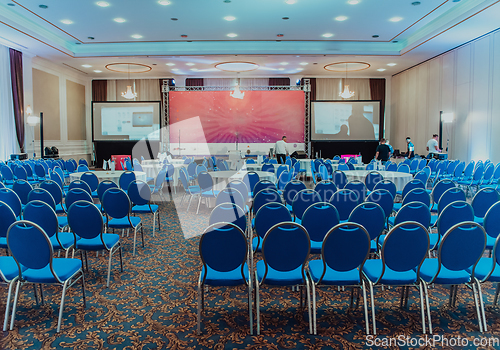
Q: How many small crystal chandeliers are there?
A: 3